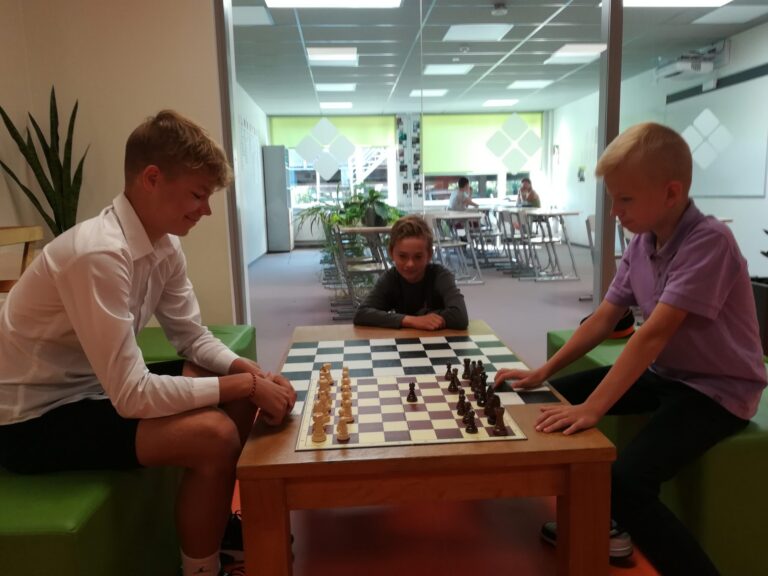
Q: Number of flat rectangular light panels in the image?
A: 13